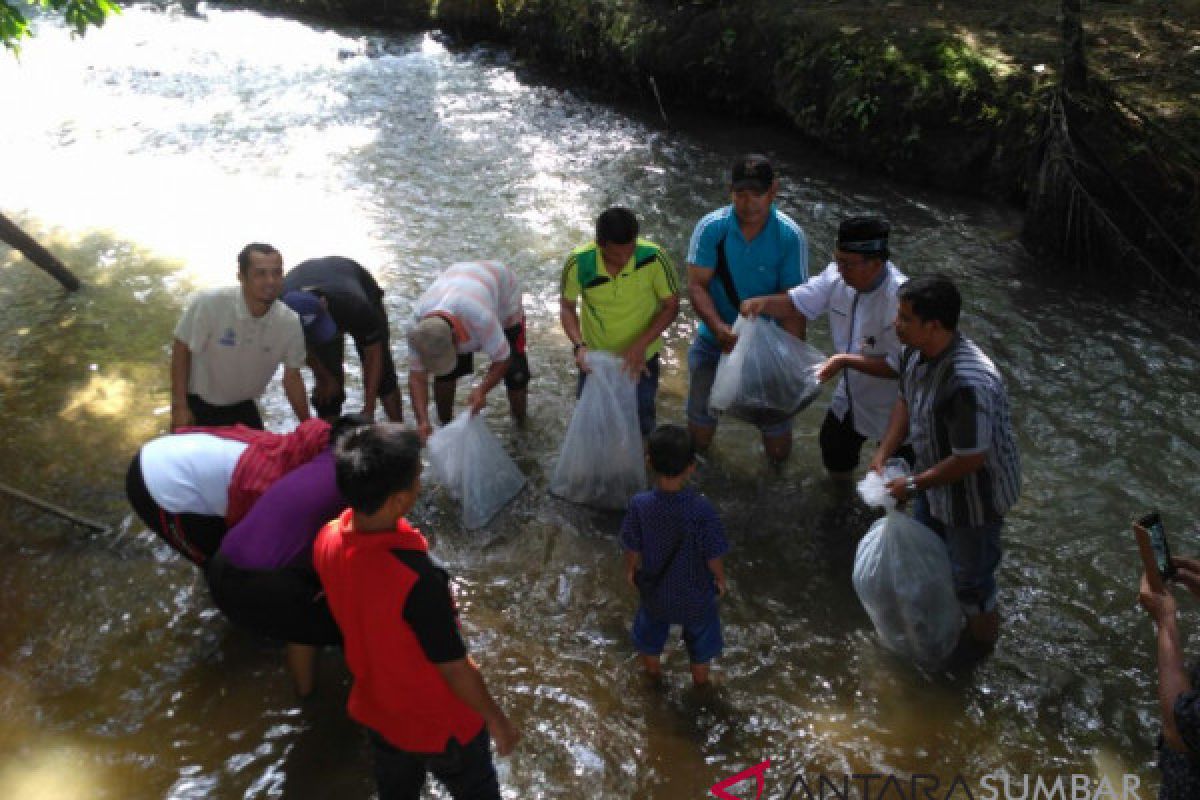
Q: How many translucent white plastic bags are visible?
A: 4